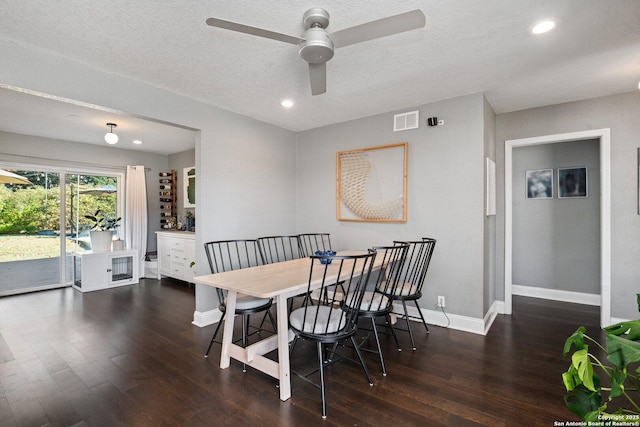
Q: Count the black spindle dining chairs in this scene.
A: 6